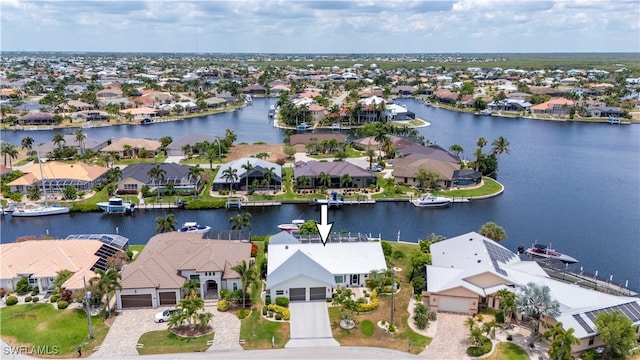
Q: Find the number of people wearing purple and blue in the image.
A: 0